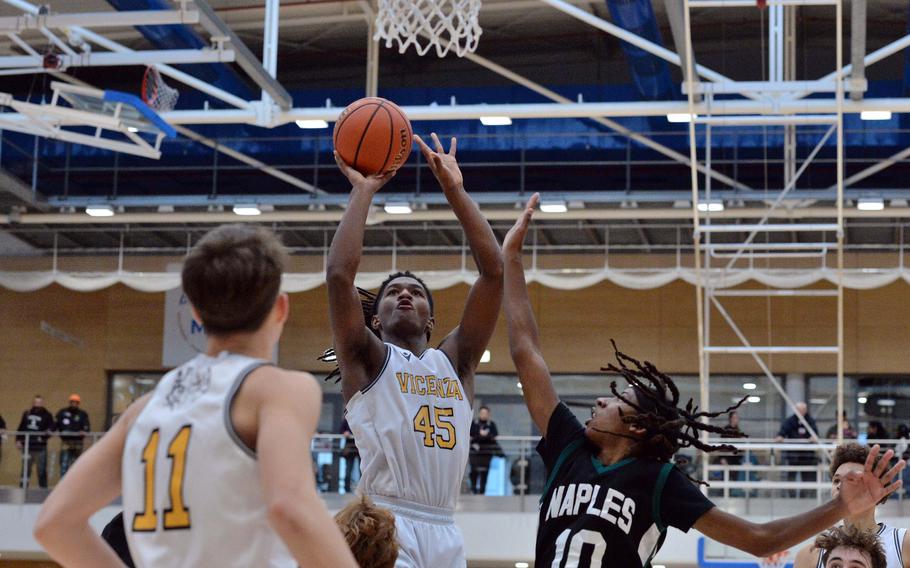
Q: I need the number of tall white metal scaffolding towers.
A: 1